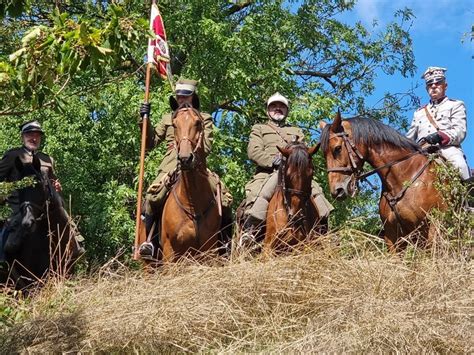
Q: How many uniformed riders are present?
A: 4